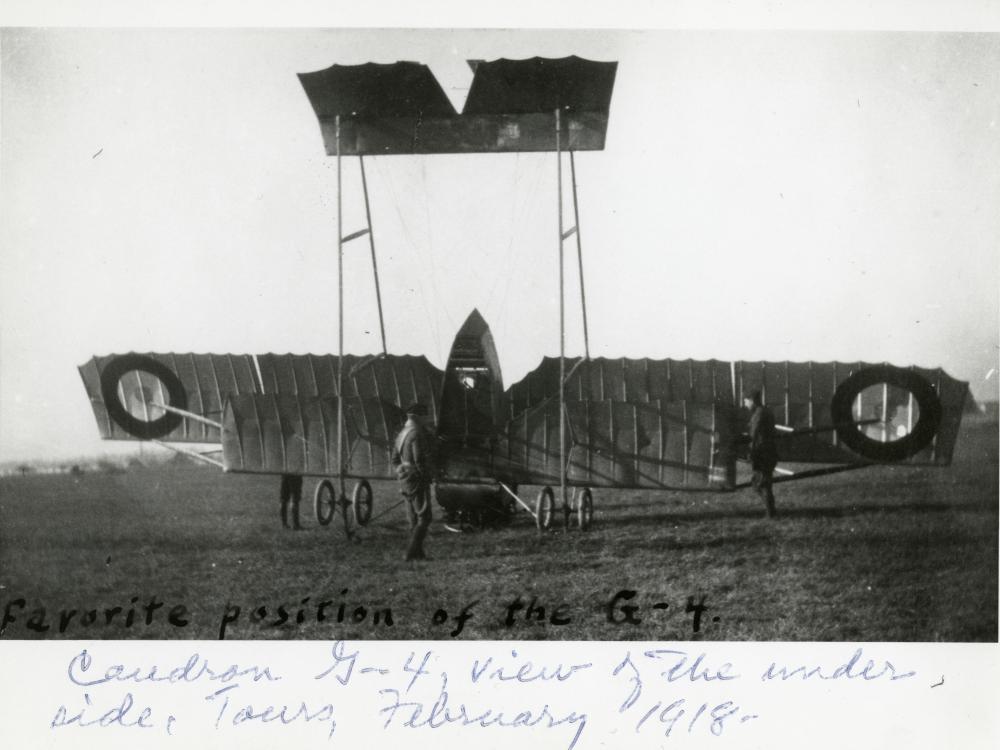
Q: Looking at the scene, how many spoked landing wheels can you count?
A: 4